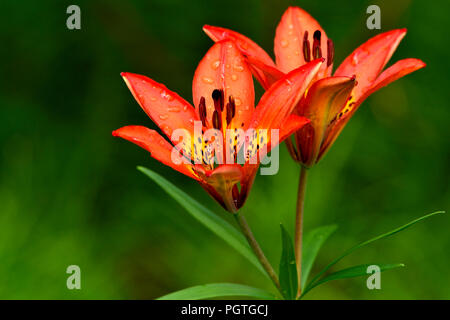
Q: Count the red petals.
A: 12